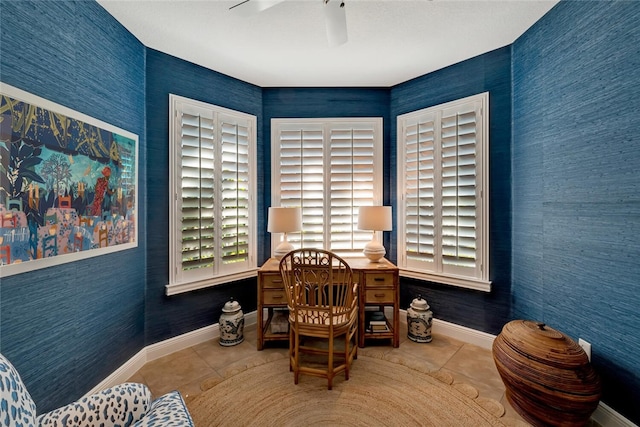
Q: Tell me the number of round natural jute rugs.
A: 1